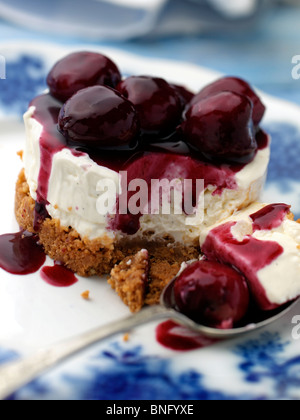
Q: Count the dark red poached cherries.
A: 7